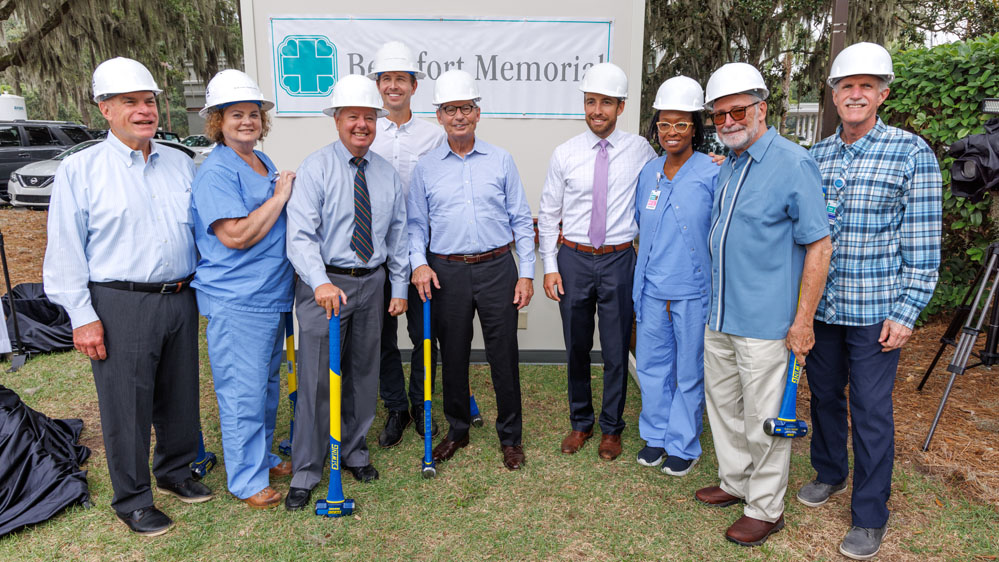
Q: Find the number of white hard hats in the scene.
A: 9